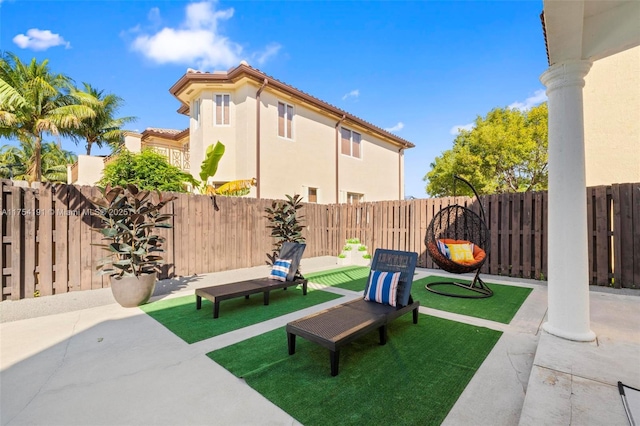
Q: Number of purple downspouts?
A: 0